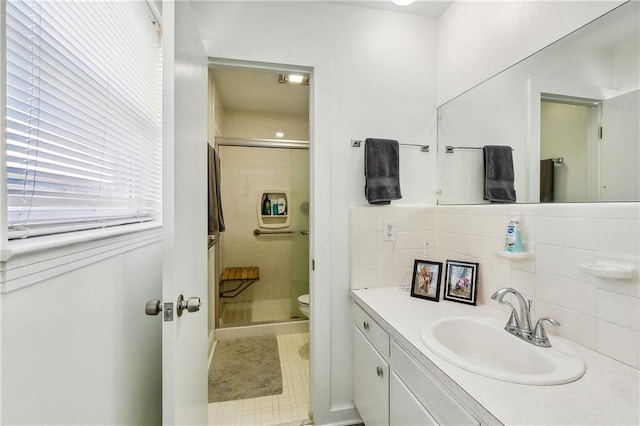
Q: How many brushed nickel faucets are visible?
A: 1